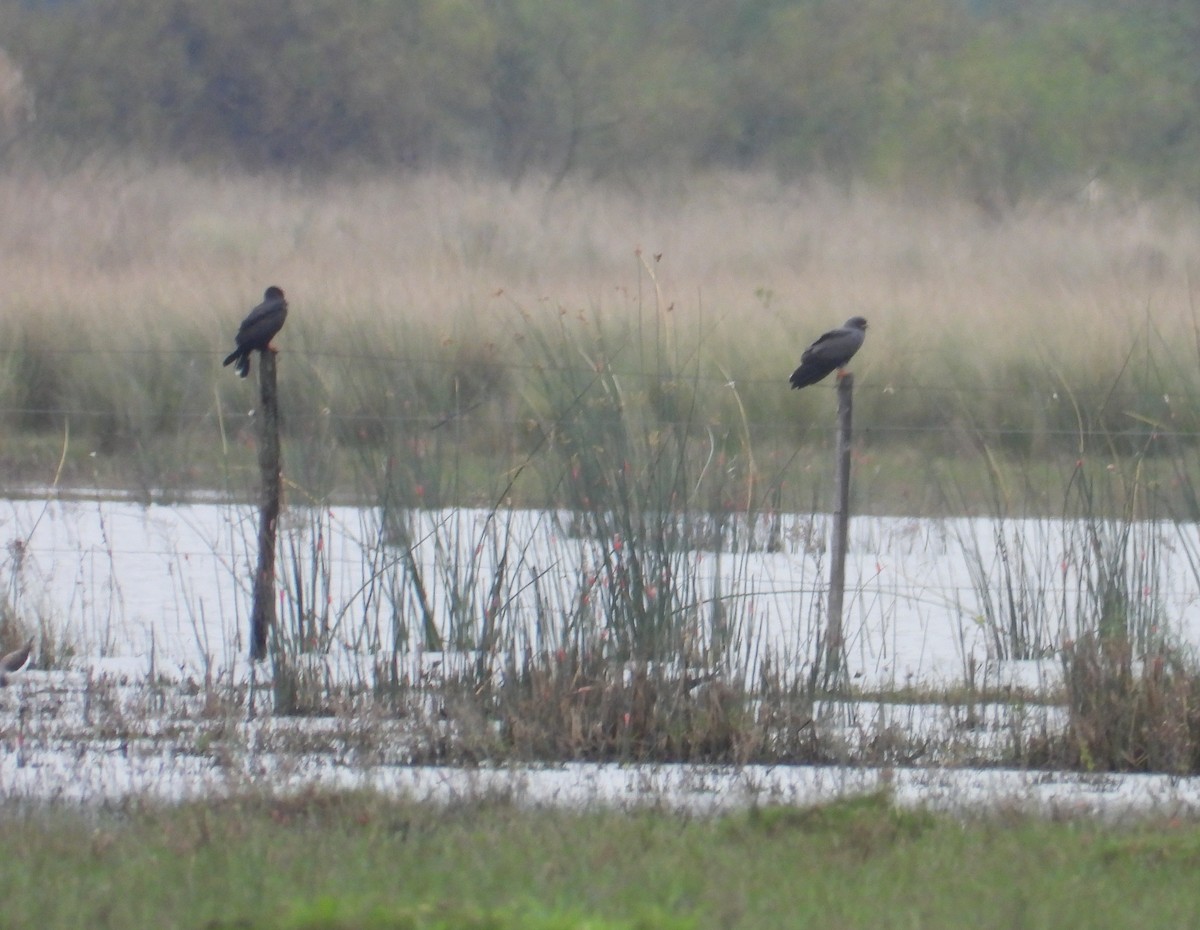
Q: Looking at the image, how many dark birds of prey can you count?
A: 2